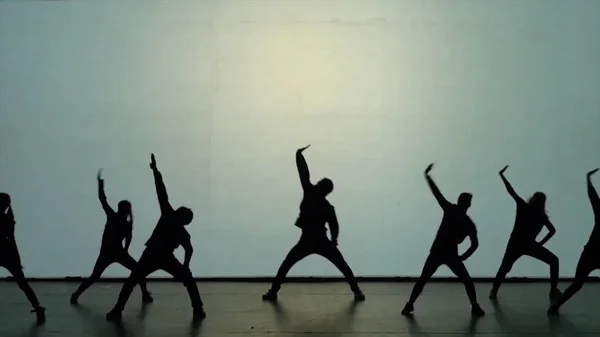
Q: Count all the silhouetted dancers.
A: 7